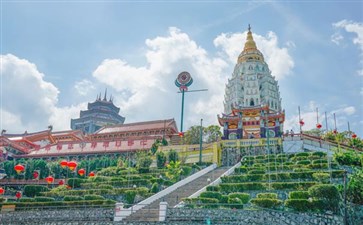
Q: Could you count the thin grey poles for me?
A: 5